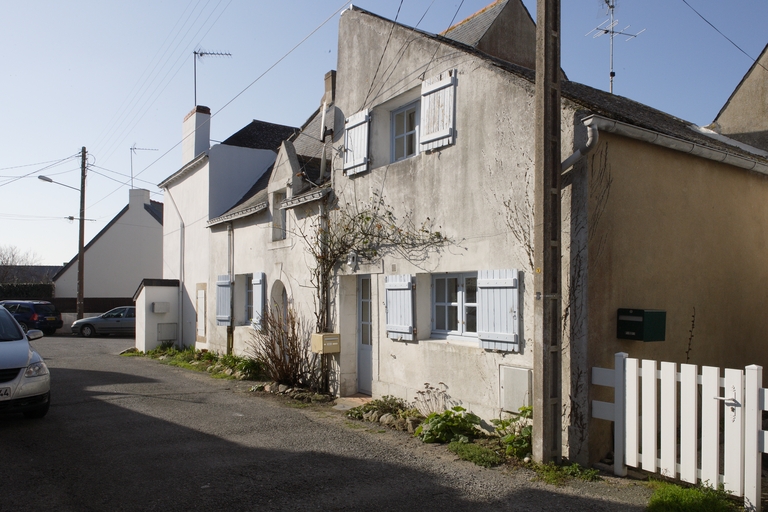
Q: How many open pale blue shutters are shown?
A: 6